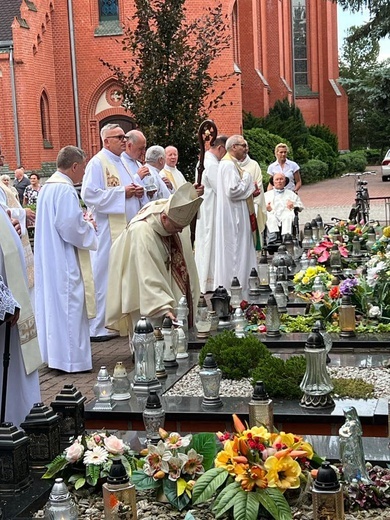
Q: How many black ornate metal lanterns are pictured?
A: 3